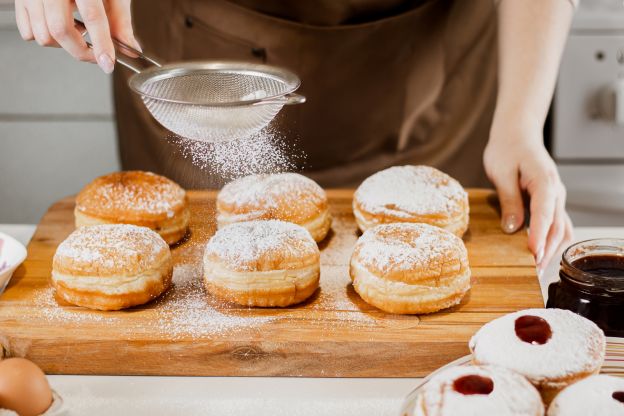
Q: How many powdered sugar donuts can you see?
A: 9